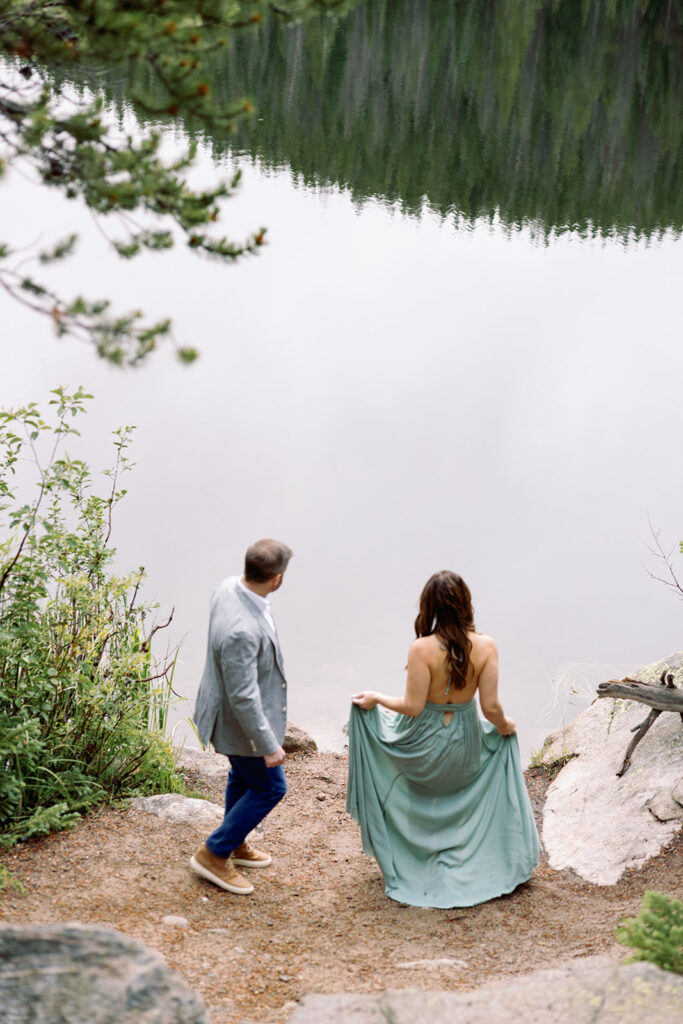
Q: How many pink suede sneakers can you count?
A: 0